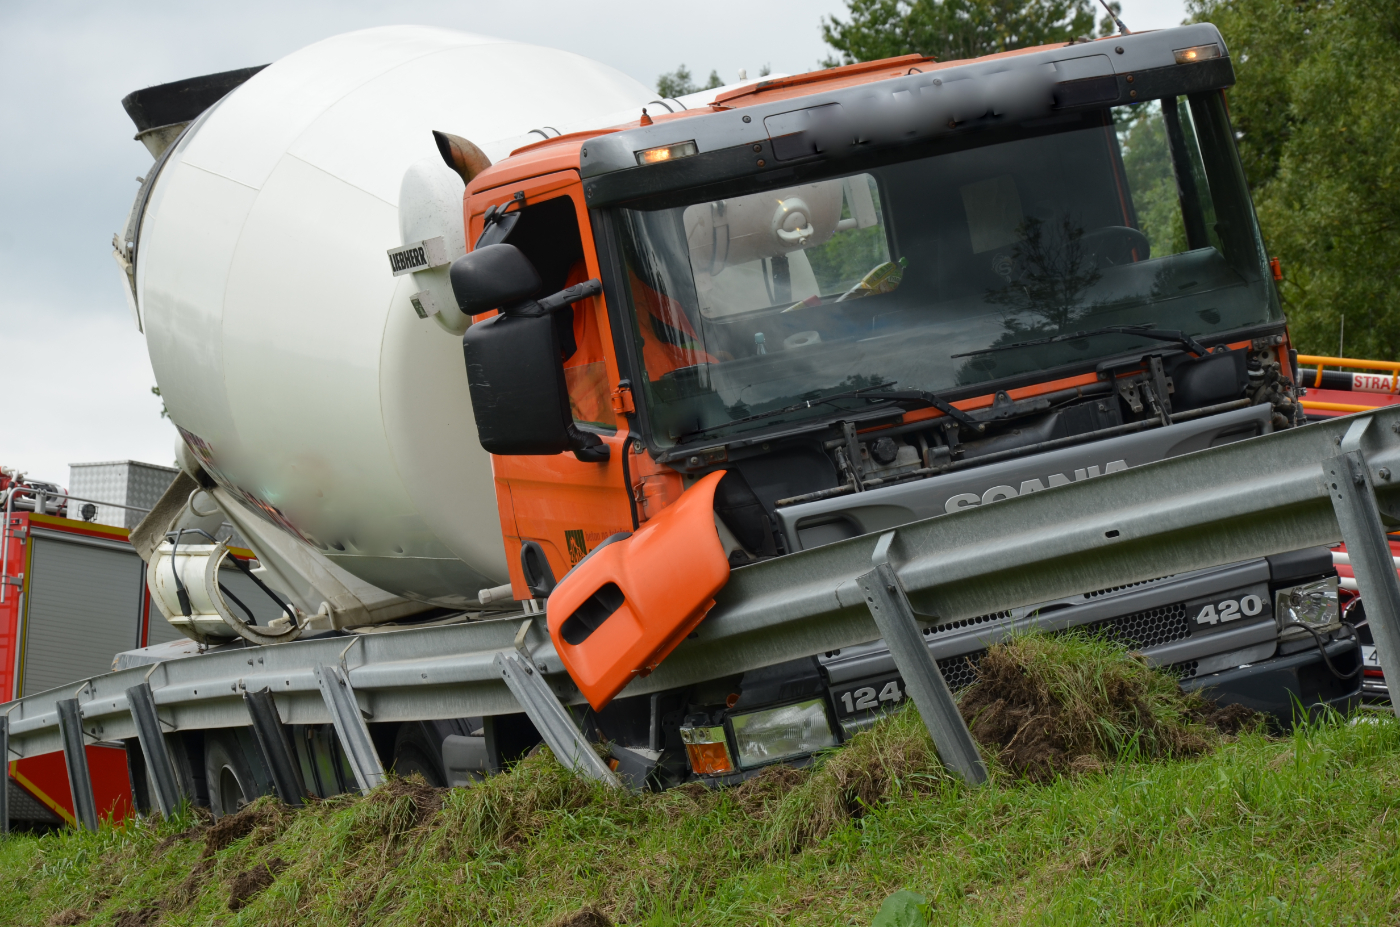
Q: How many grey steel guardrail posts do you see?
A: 8